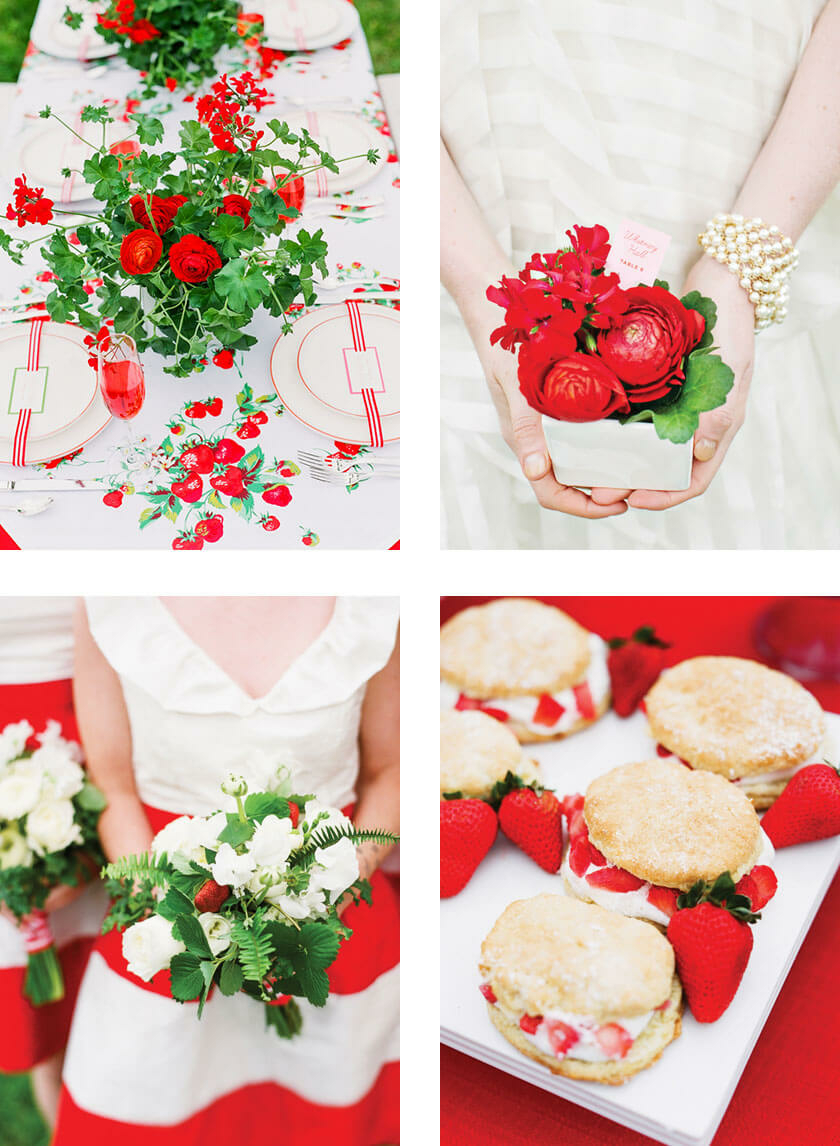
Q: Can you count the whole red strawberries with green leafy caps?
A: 5